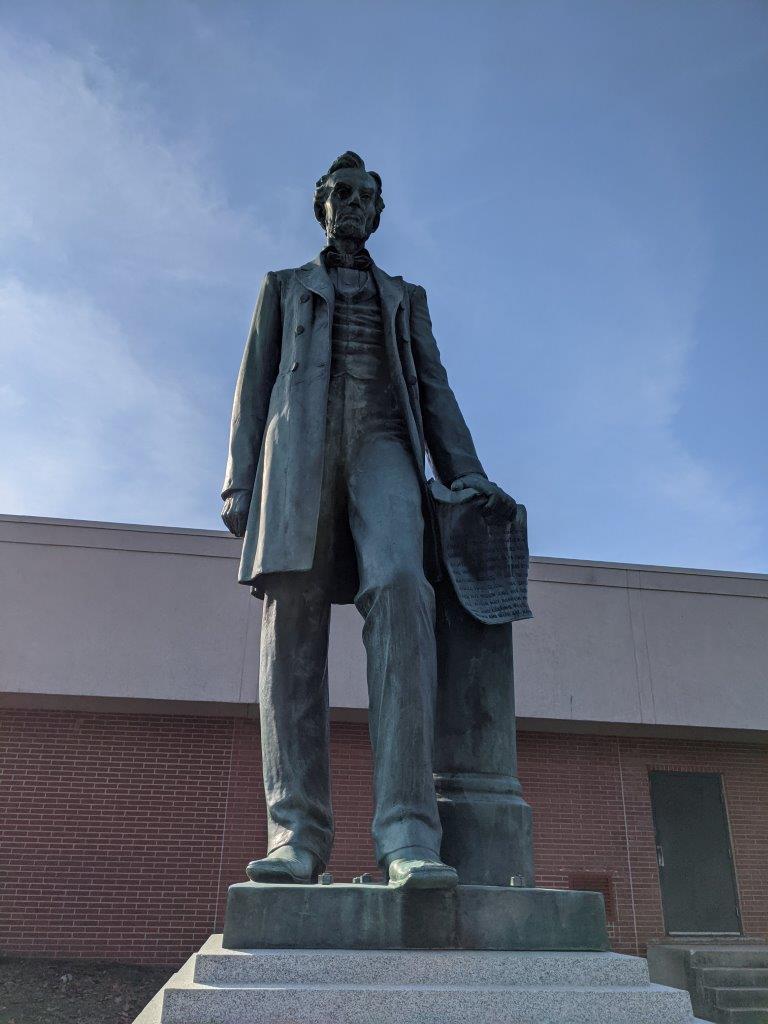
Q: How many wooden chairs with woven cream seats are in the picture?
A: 0